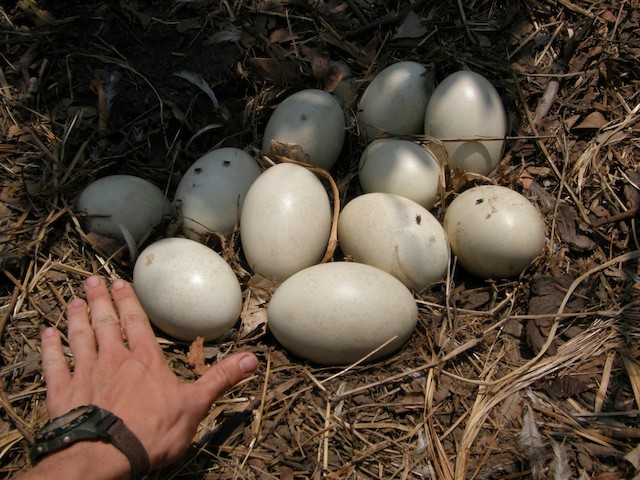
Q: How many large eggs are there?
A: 11